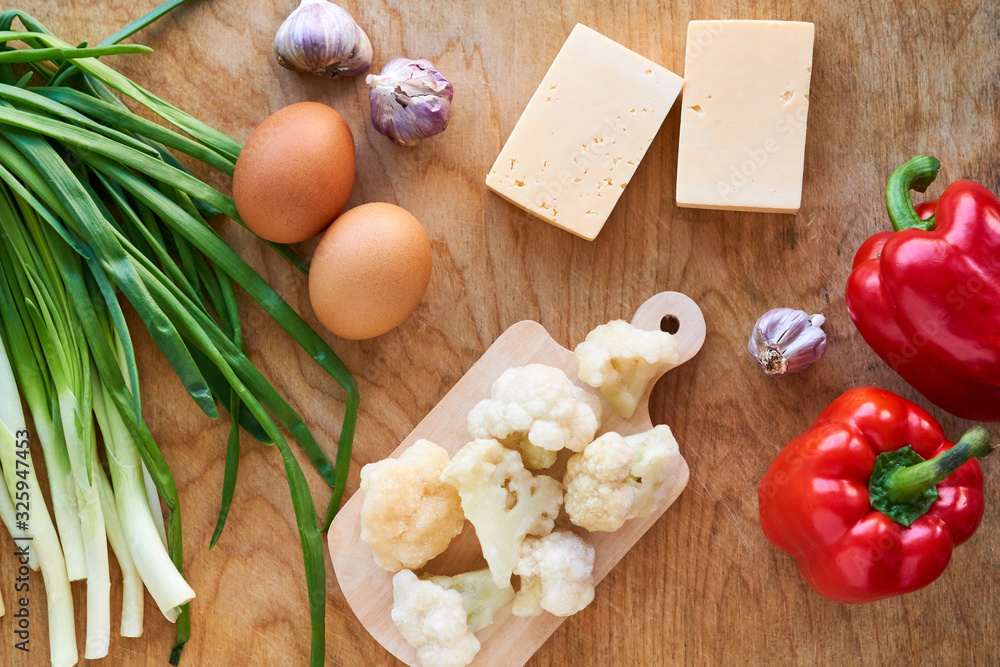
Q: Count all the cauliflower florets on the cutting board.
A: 7